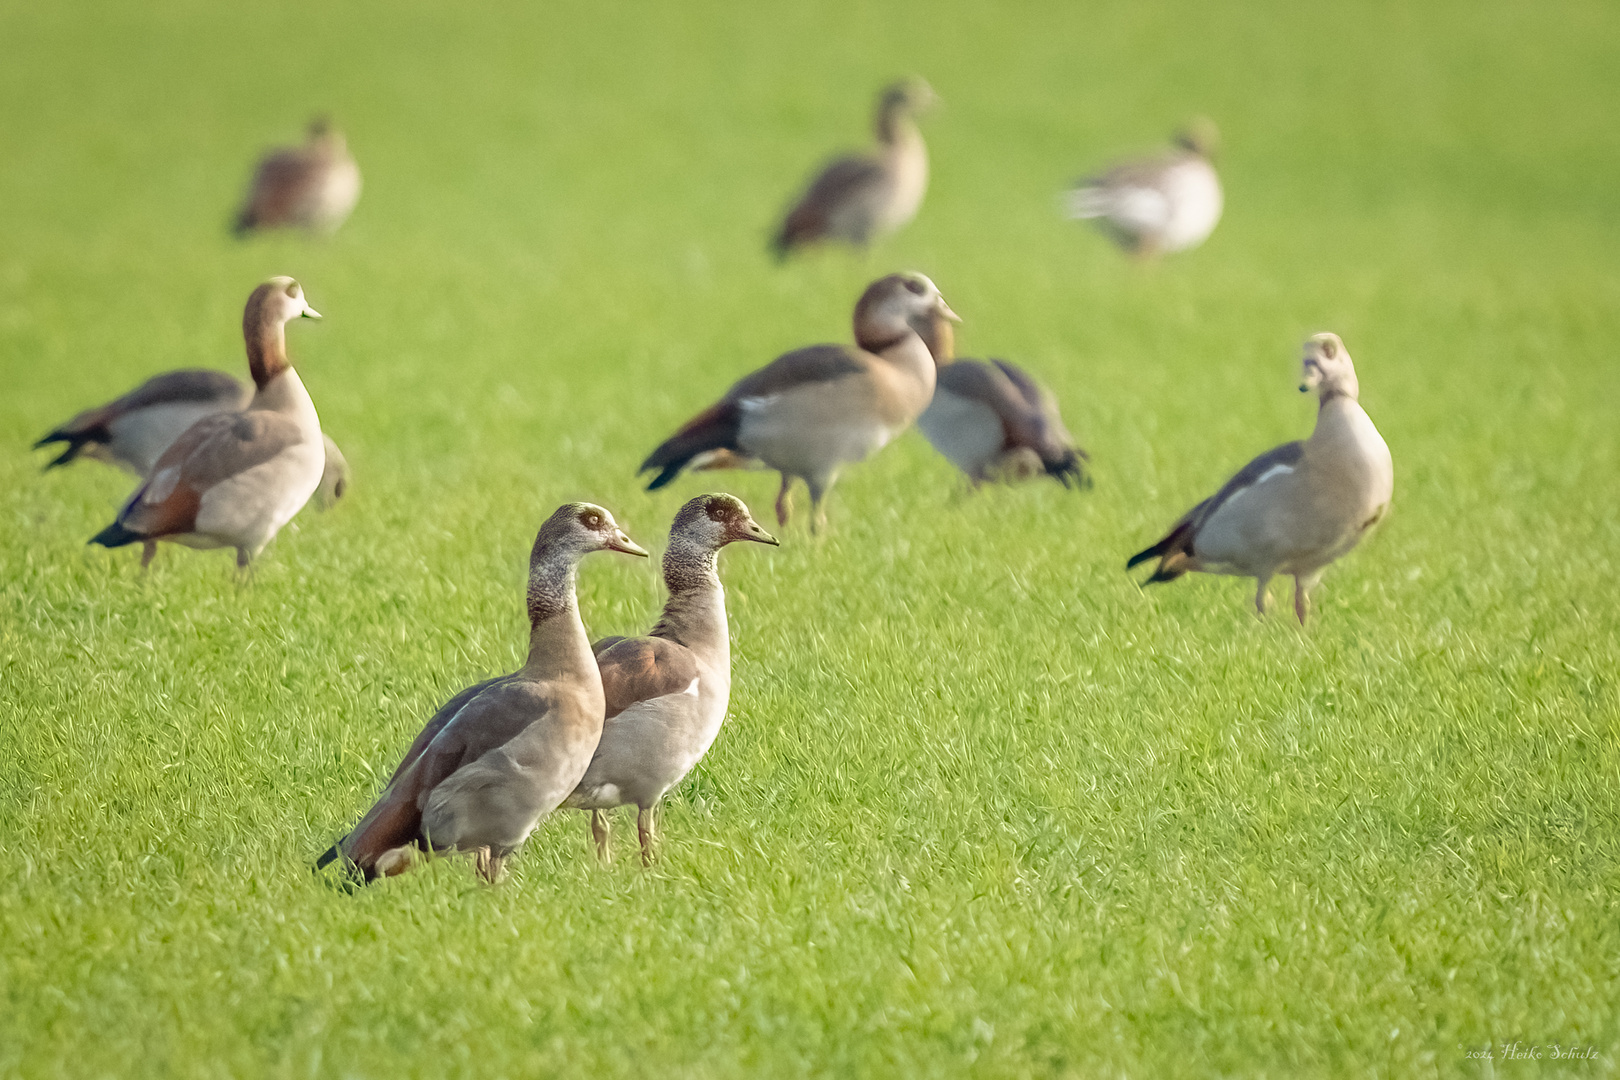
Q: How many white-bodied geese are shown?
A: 1